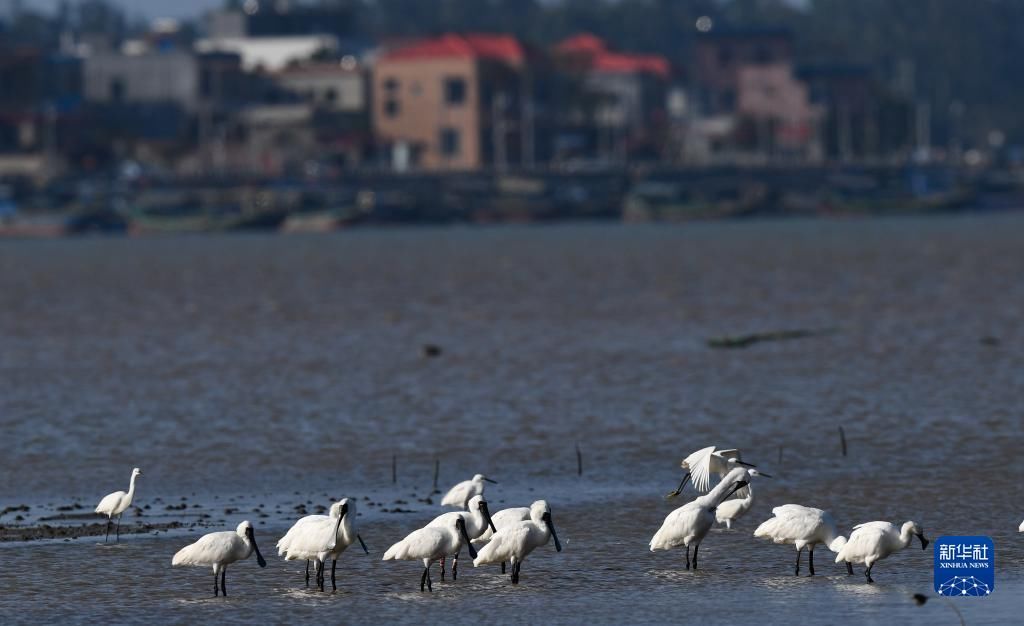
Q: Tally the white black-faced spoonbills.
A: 10